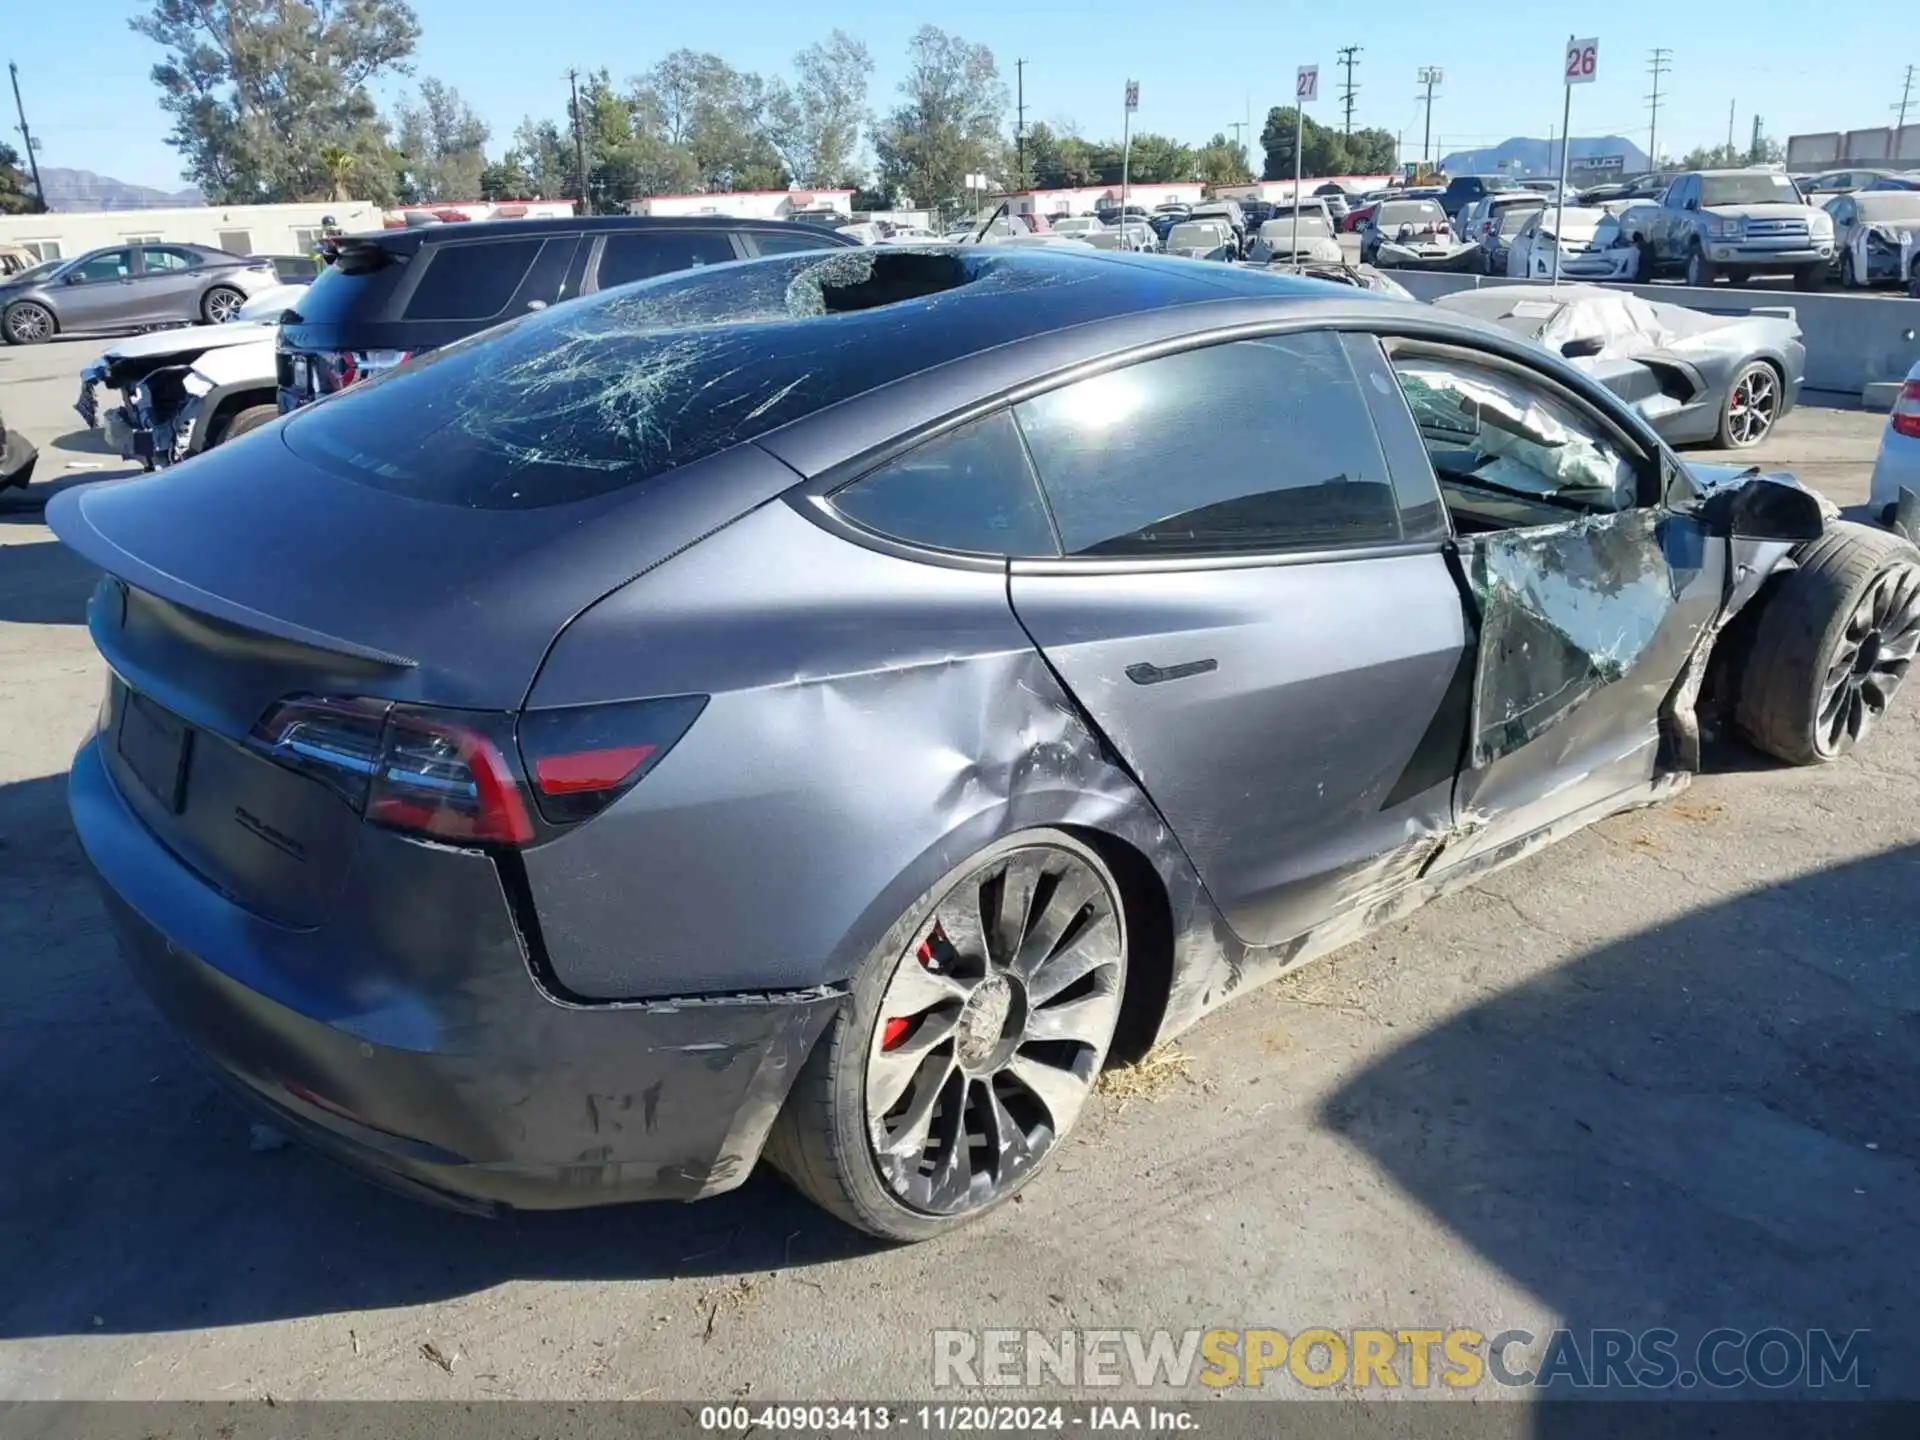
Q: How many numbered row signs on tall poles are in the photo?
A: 3